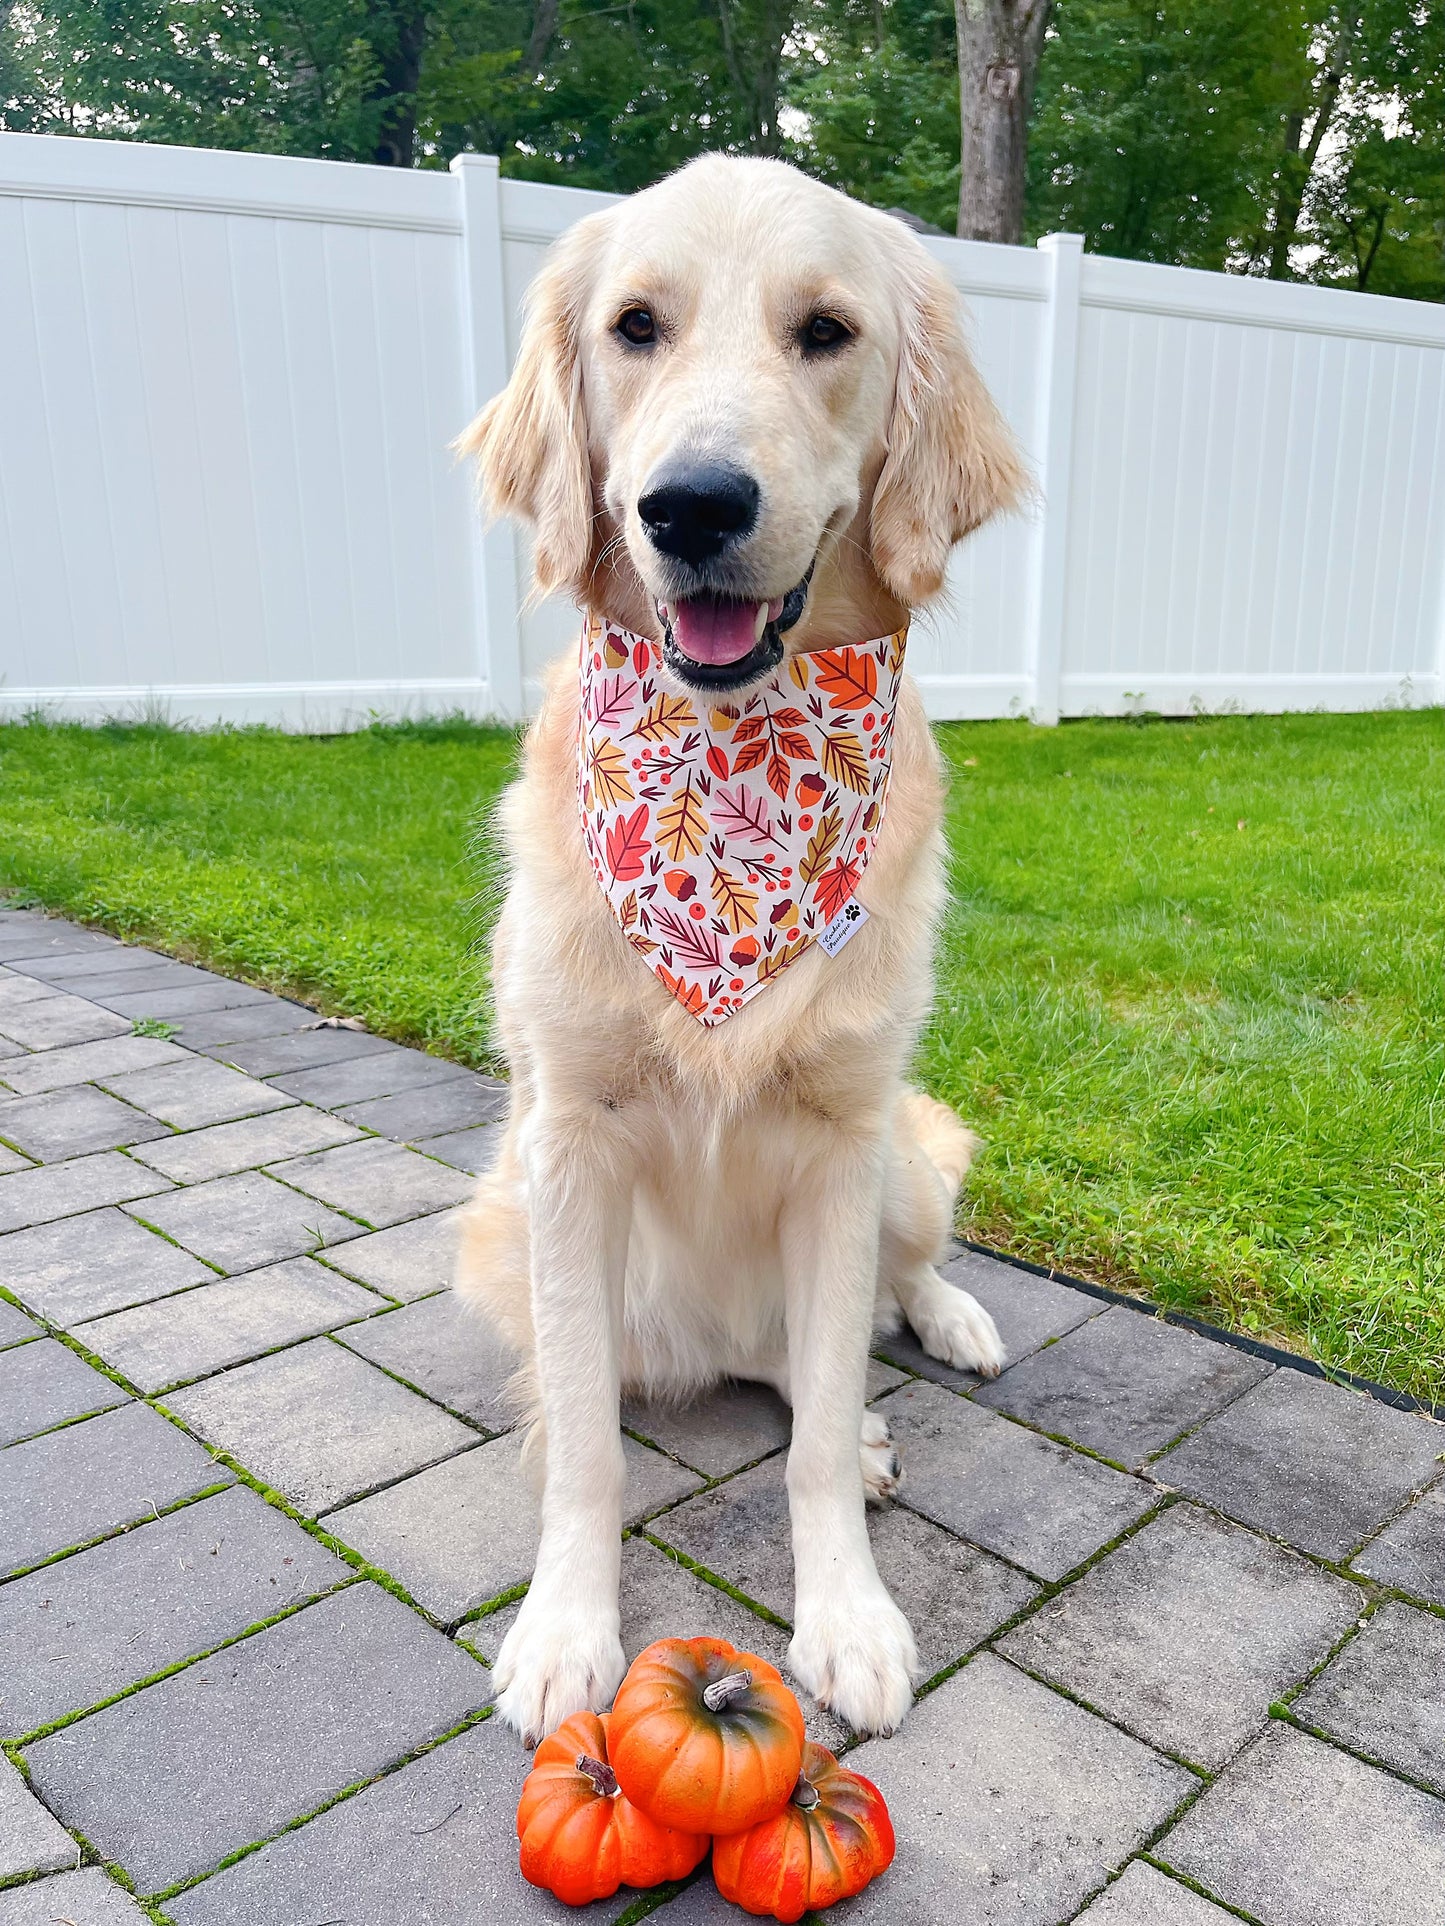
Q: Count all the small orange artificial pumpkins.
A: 3